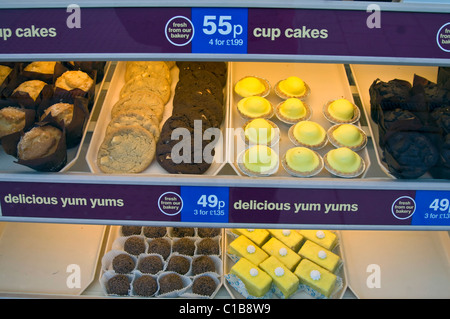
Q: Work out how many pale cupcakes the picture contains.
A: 11